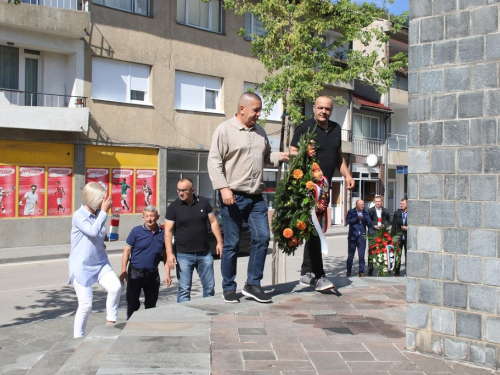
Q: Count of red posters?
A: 6